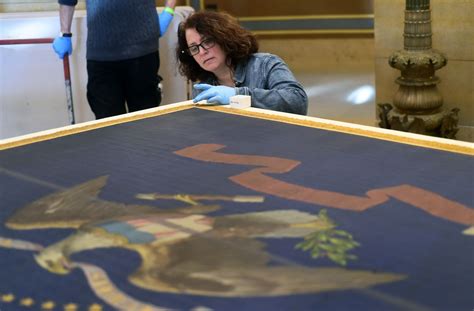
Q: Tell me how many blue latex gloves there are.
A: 3